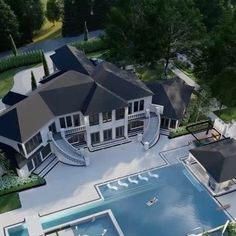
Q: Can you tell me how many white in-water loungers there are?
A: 5